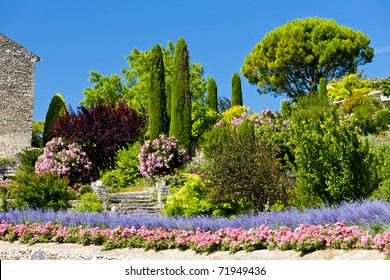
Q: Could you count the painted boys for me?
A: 0